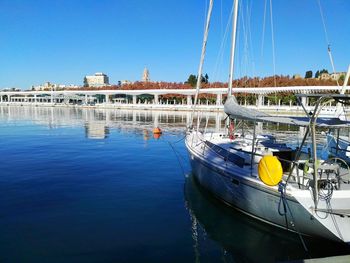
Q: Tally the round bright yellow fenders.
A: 1